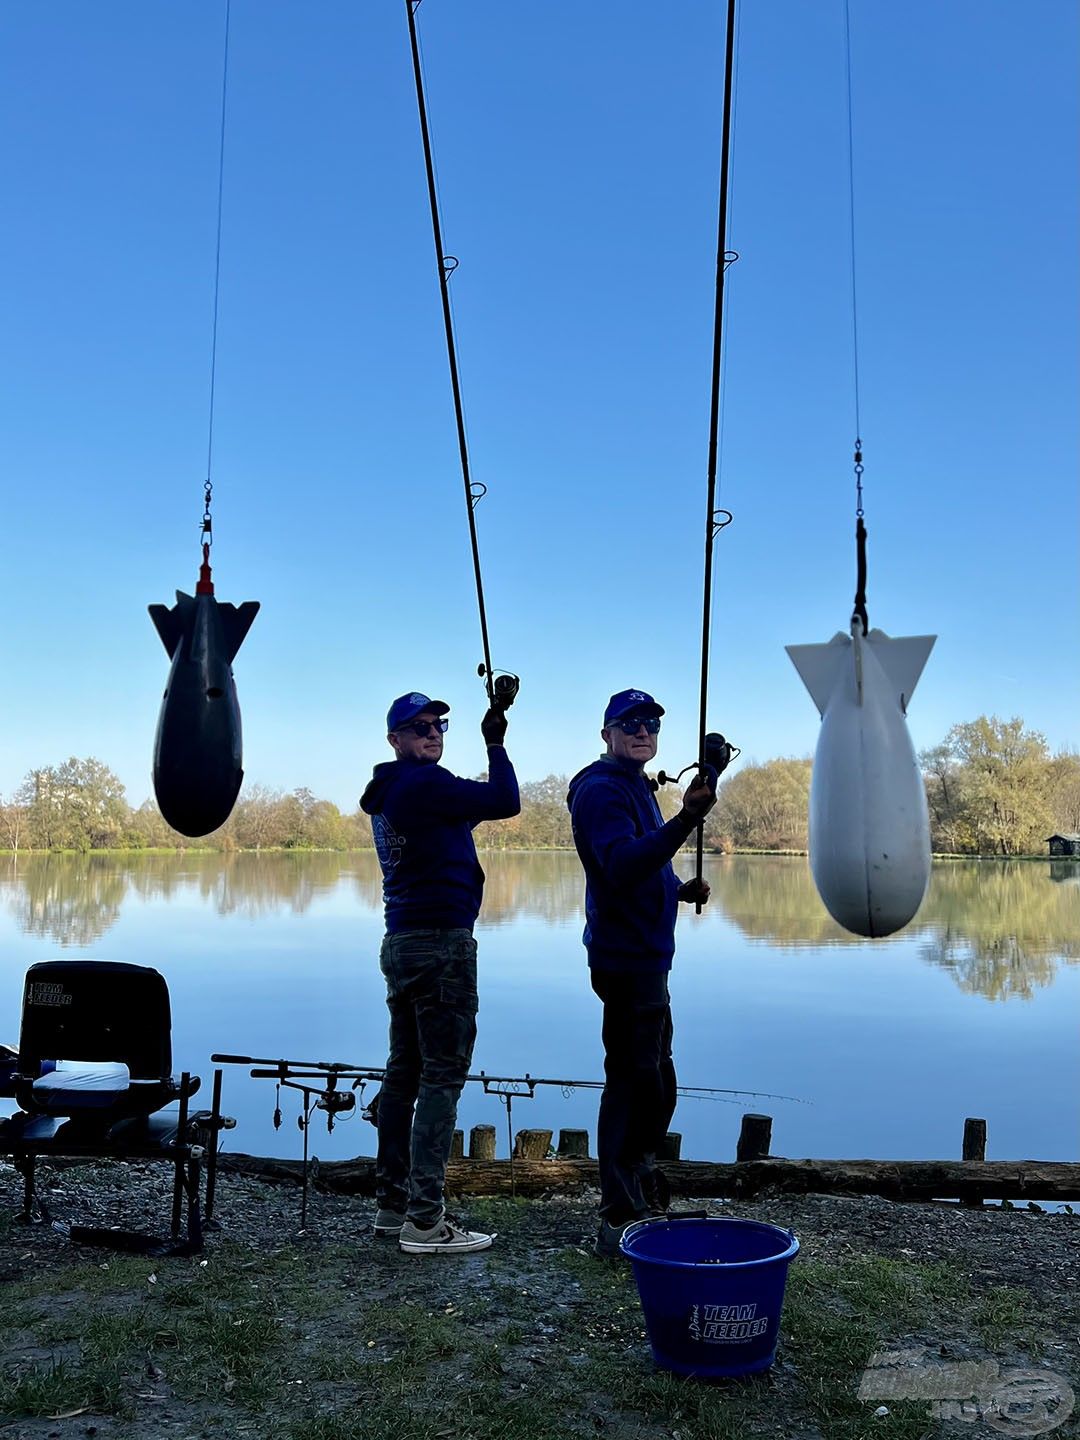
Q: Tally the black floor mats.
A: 0